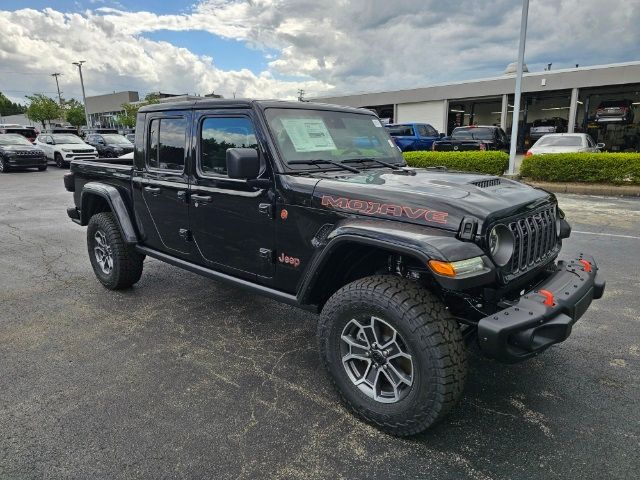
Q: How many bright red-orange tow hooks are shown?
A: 2